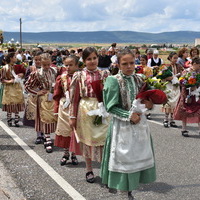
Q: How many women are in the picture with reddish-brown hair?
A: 2